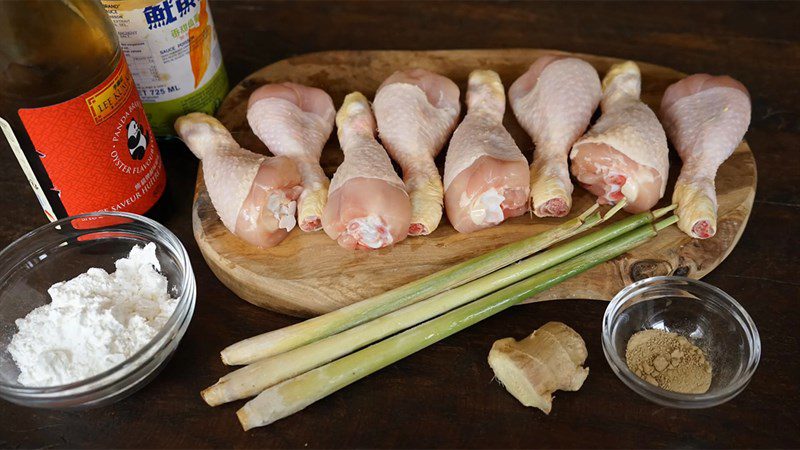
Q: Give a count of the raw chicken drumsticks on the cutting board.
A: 8